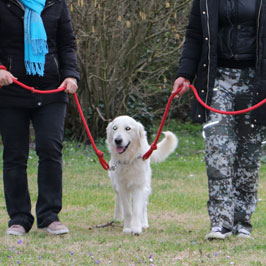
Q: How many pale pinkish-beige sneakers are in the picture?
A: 2